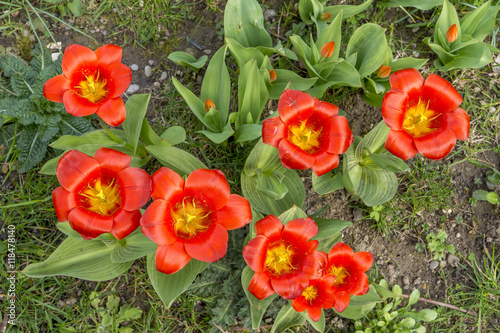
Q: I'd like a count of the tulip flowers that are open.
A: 8